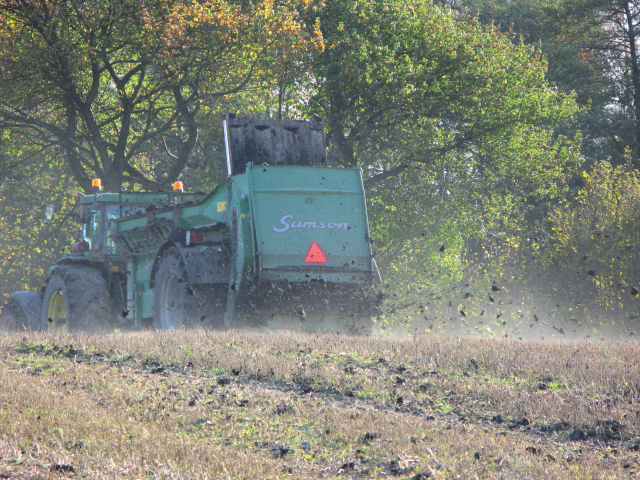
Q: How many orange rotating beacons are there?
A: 2